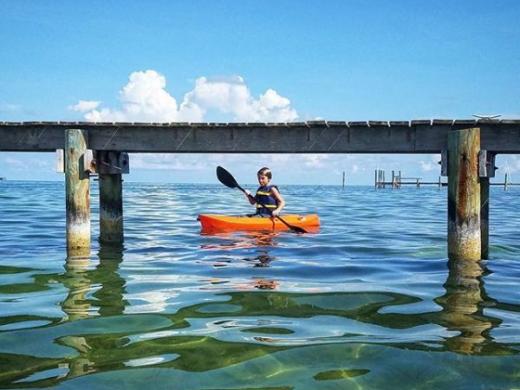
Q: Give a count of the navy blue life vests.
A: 1